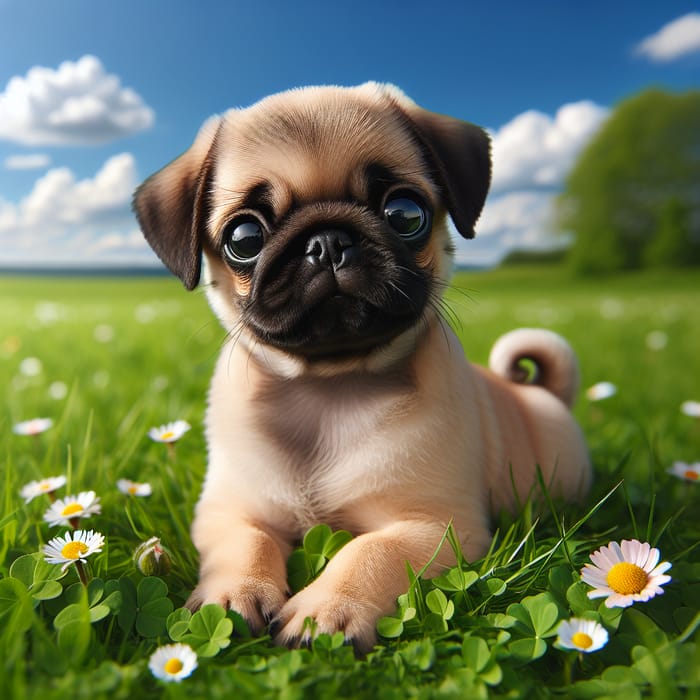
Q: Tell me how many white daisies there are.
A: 12